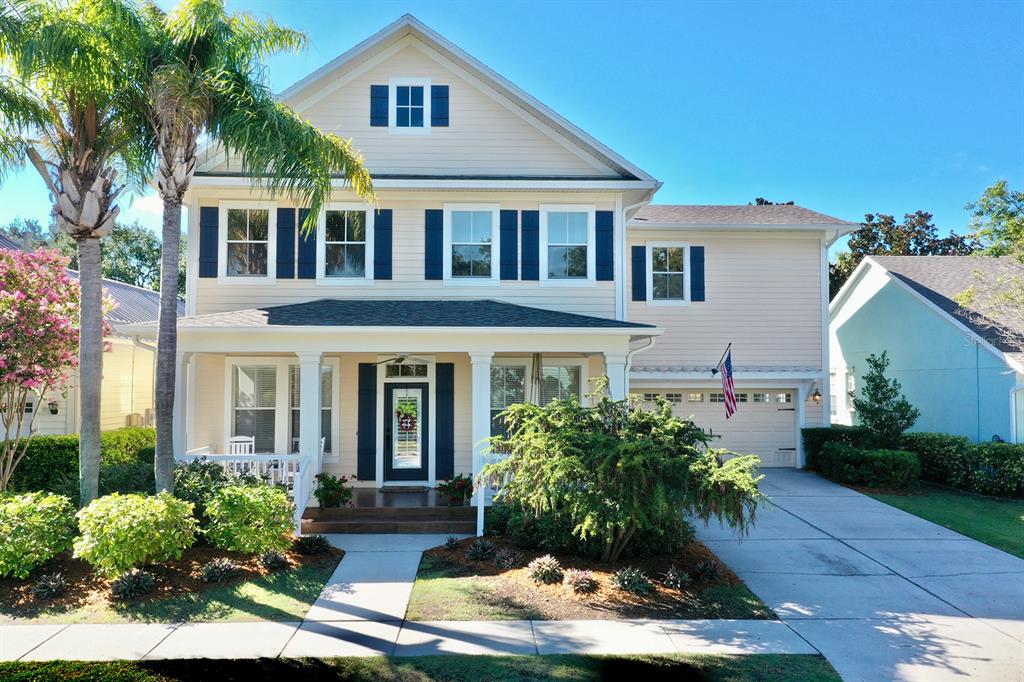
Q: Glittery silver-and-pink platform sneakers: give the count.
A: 0